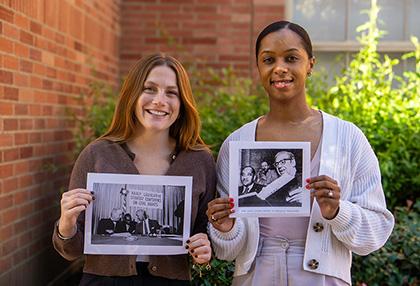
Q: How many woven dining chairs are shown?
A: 0